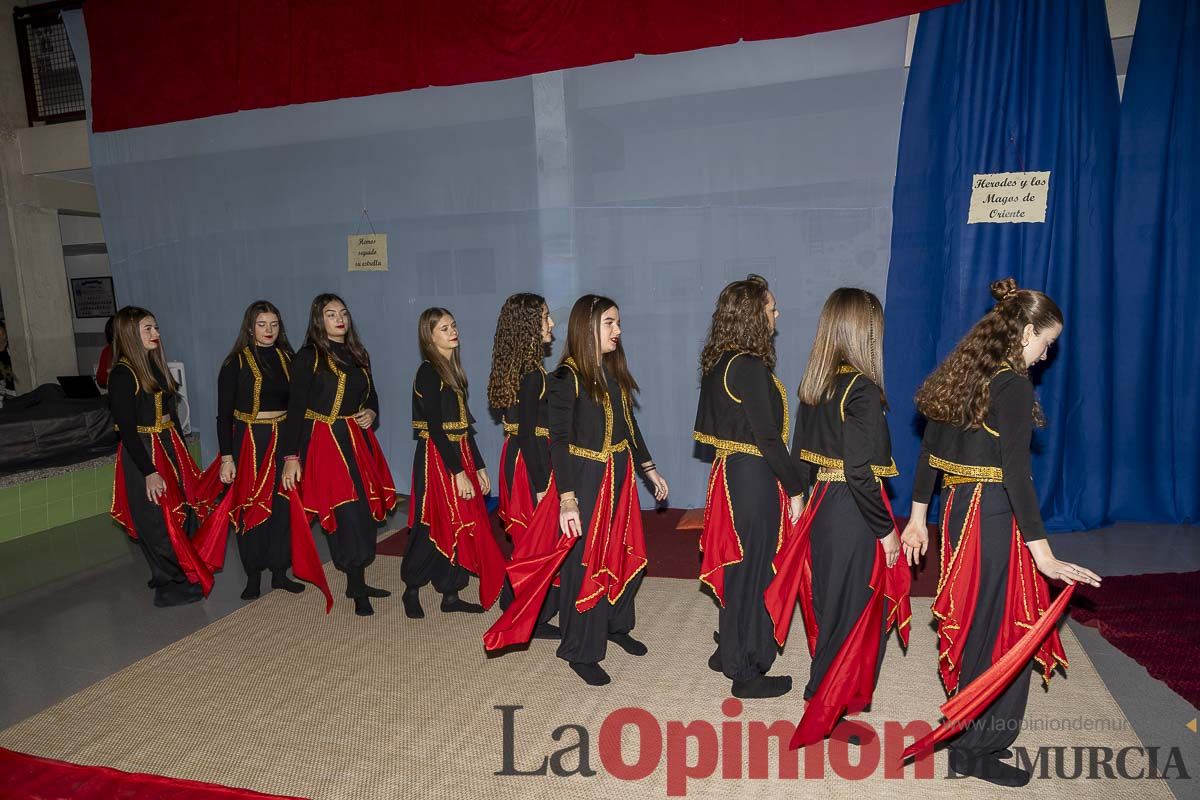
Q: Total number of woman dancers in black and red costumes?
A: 9